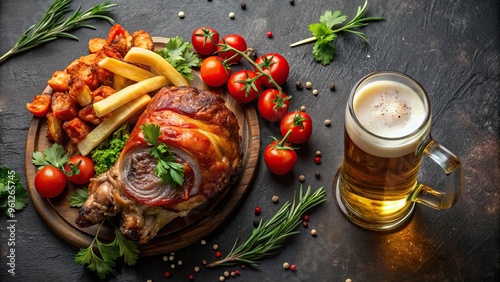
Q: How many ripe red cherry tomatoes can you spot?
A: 10